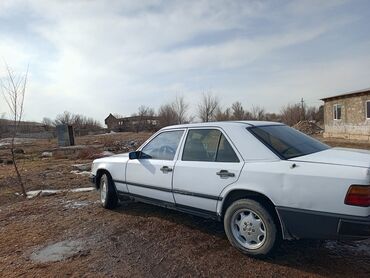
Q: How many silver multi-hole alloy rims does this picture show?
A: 2